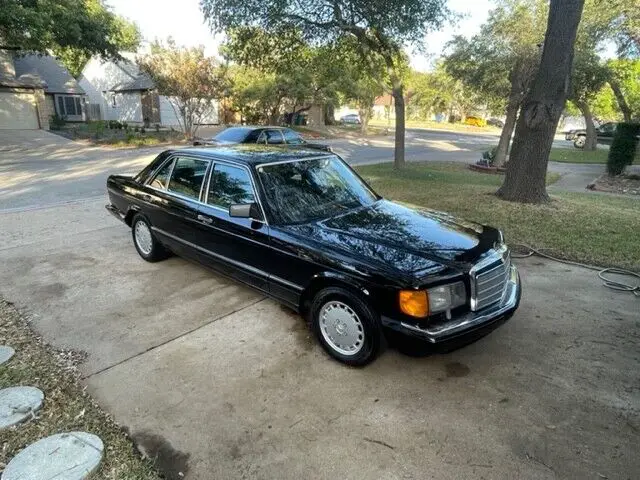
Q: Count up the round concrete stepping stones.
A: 3